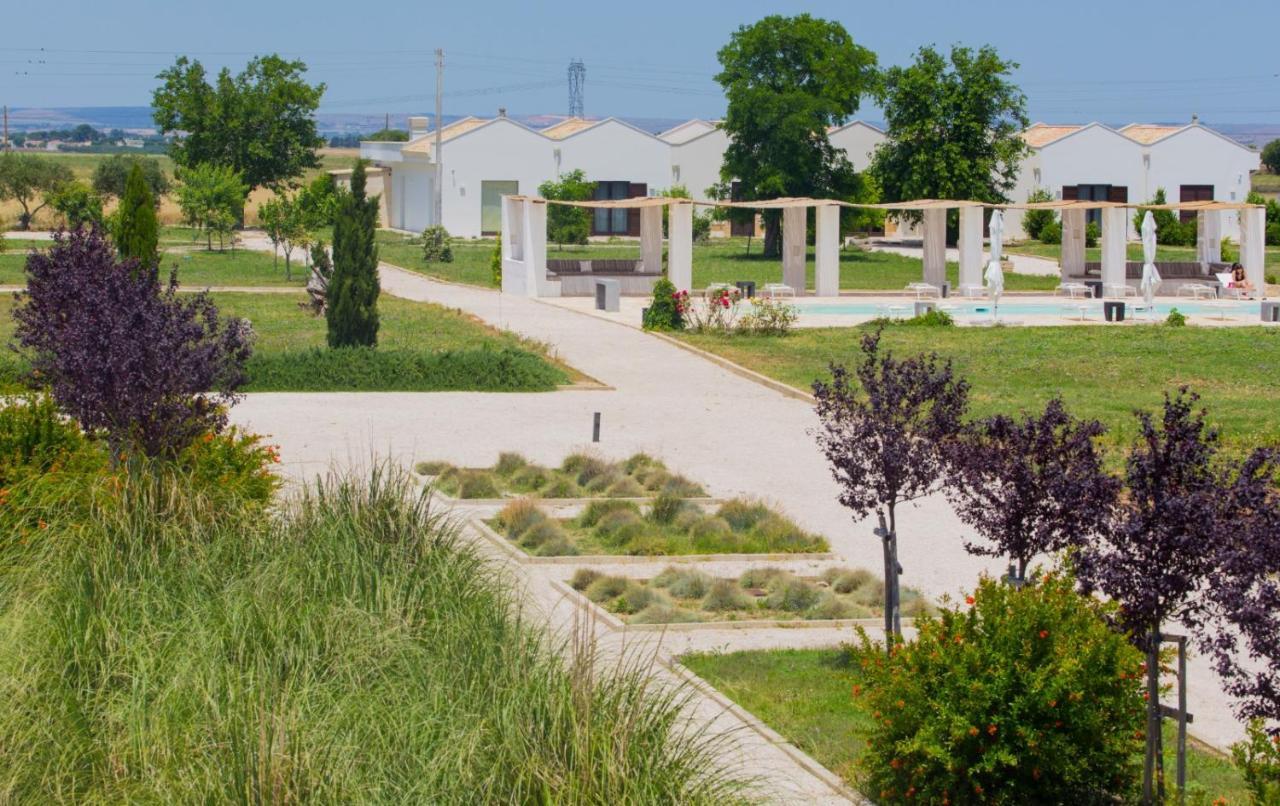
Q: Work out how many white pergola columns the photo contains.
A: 12